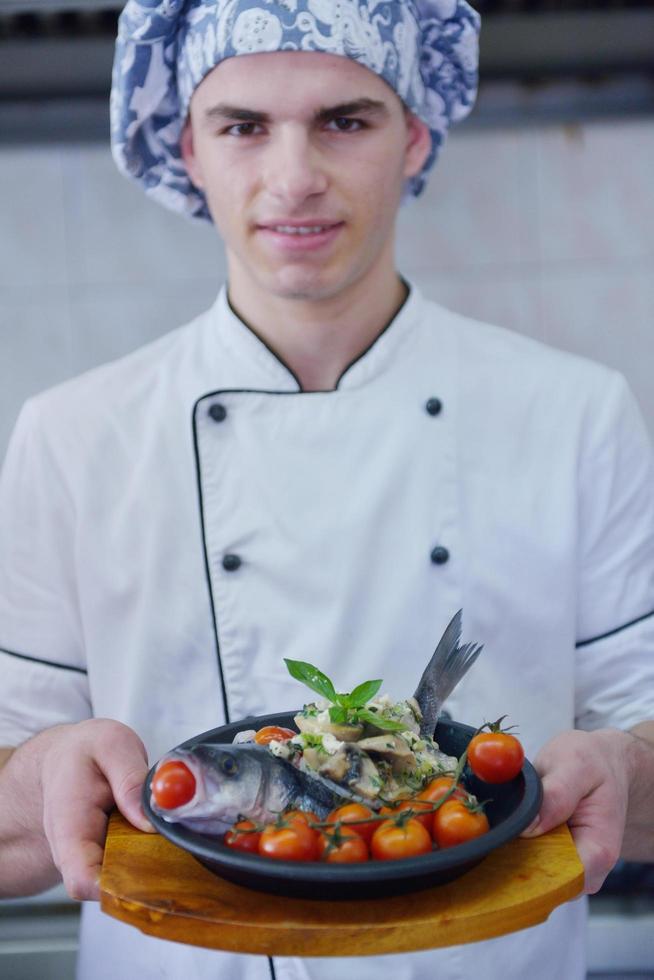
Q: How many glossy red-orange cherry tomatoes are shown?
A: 12